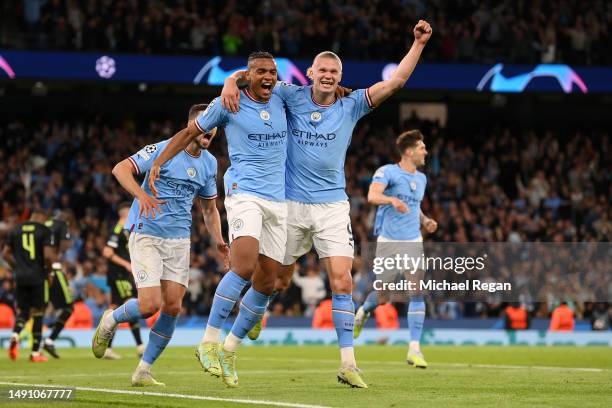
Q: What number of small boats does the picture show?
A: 0